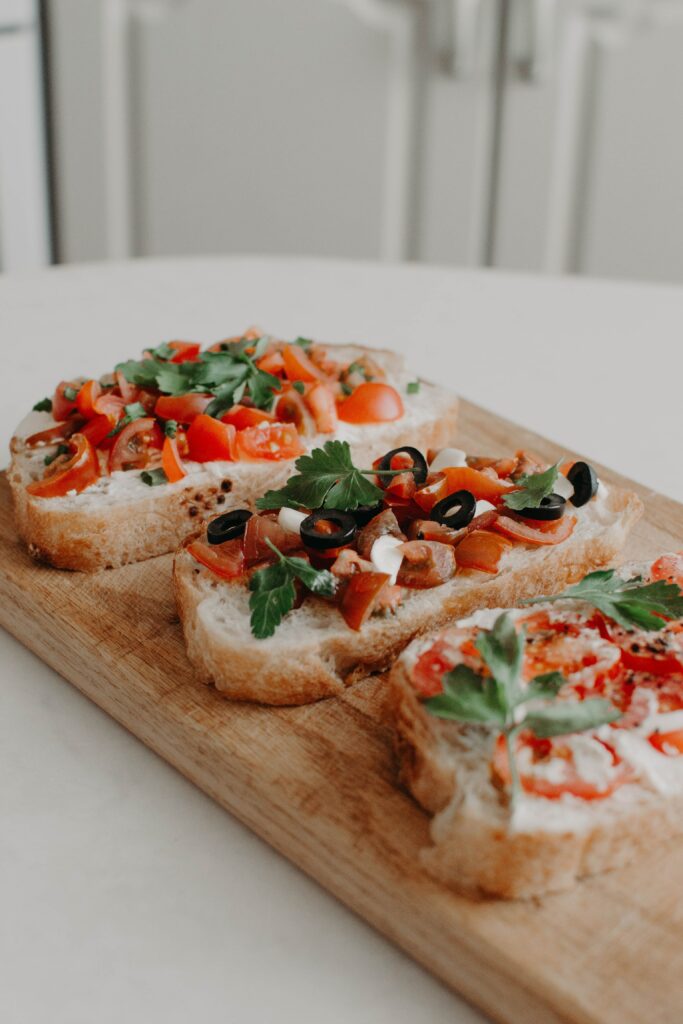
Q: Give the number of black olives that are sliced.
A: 7